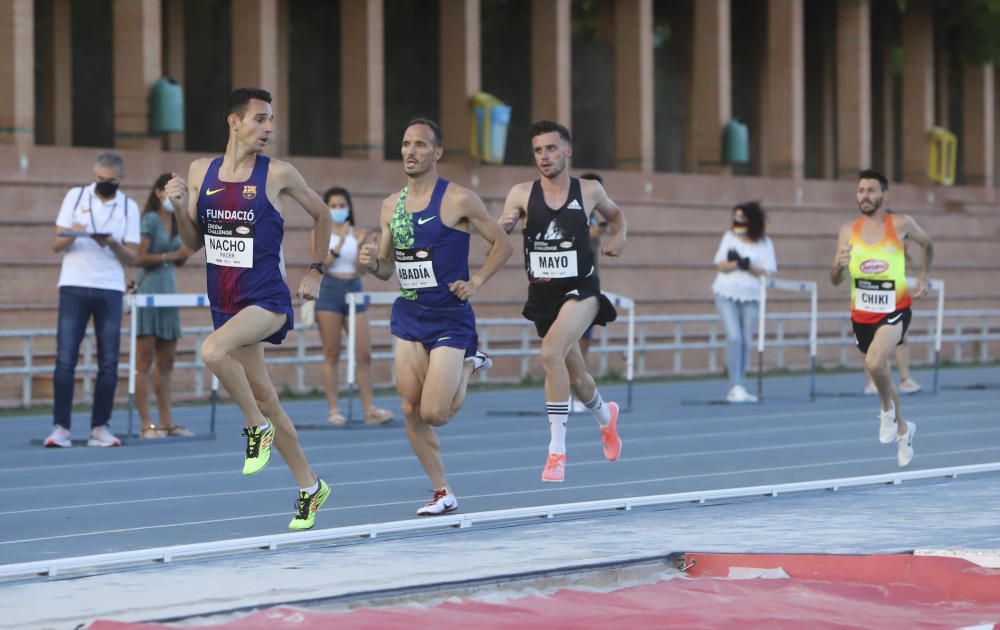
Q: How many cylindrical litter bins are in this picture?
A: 2